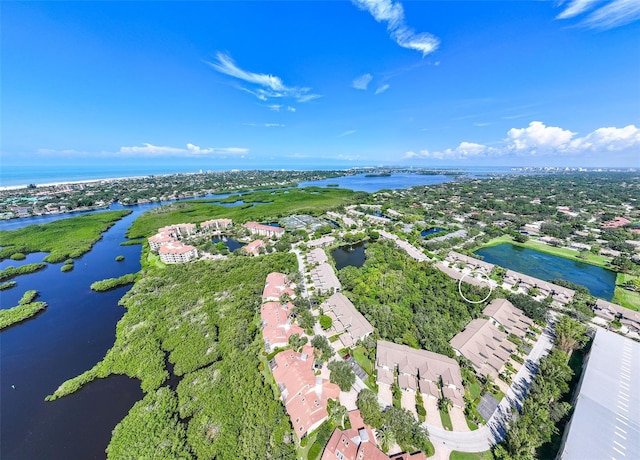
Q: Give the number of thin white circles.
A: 1